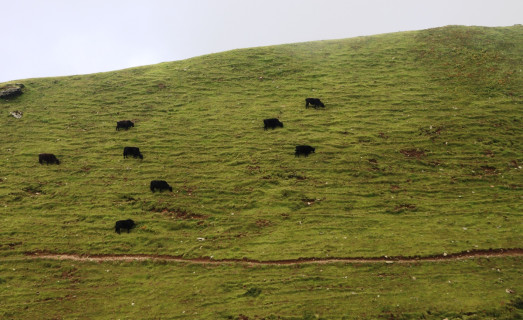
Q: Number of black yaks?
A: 8